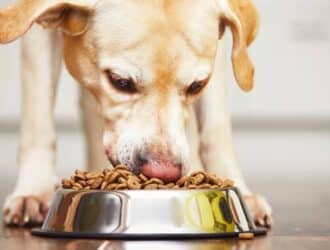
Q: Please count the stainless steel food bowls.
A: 1